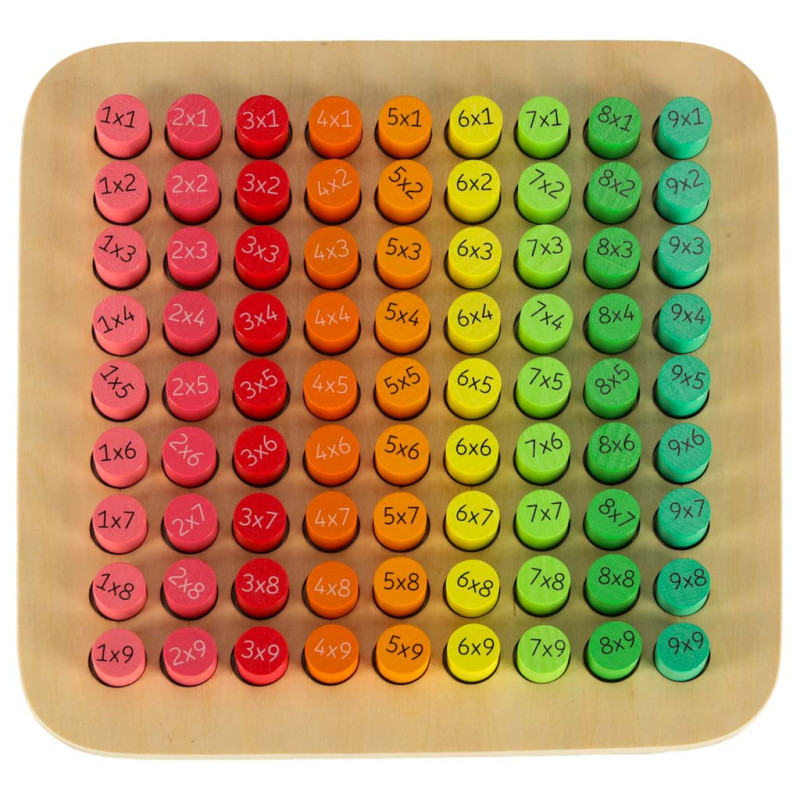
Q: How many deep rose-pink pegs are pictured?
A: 9